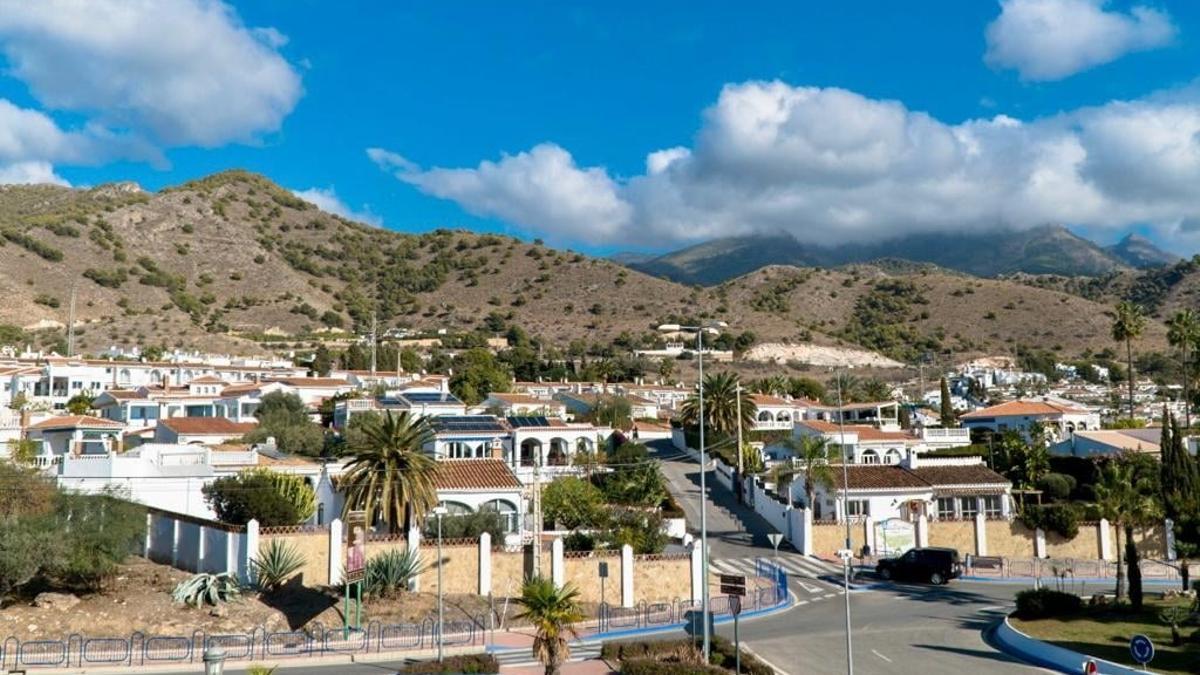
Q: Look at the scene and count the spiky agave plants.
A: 3